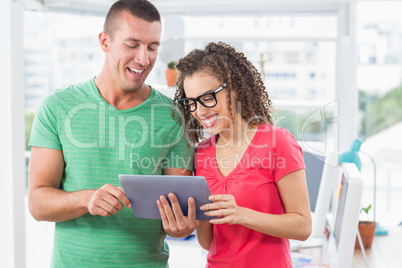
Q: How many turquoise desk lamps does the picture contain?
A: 1